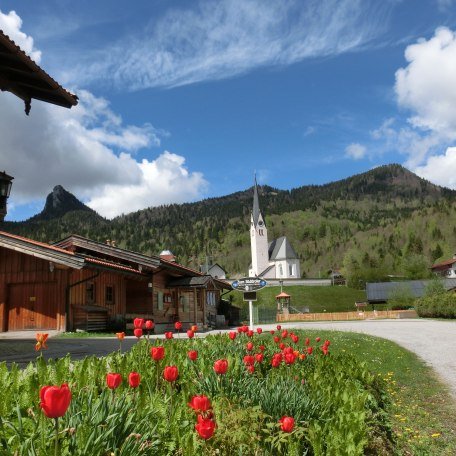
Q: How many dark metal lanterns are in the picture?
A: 1